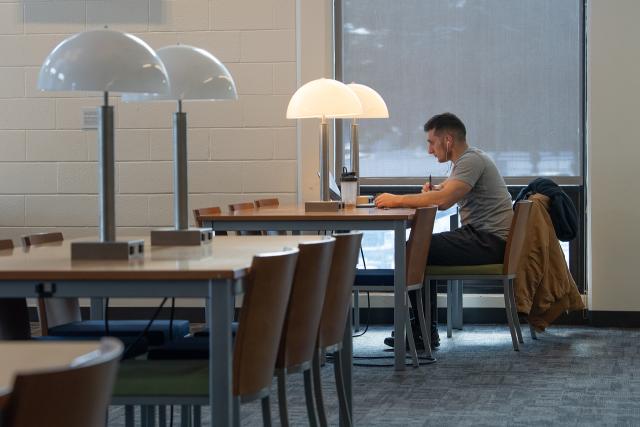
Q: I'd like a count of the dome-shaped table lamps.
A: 4